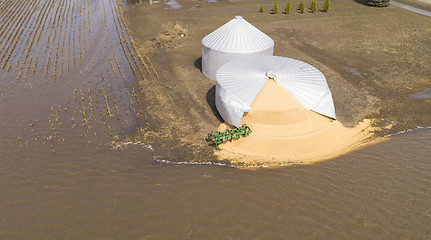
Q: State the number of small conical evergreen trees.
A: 6